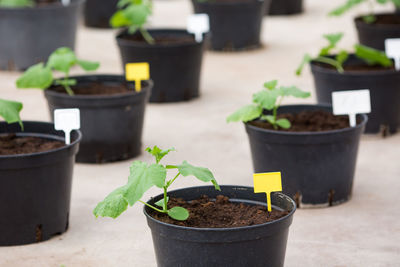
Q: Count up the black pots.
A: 11